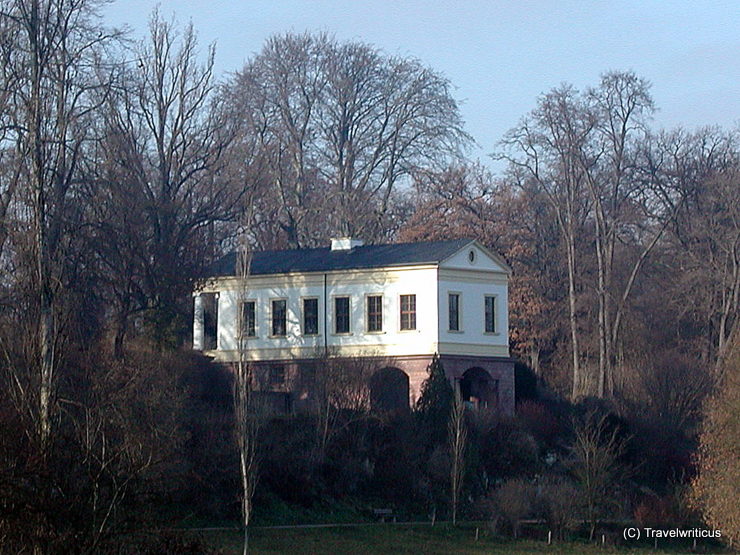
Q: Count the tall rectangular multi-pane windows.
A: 8